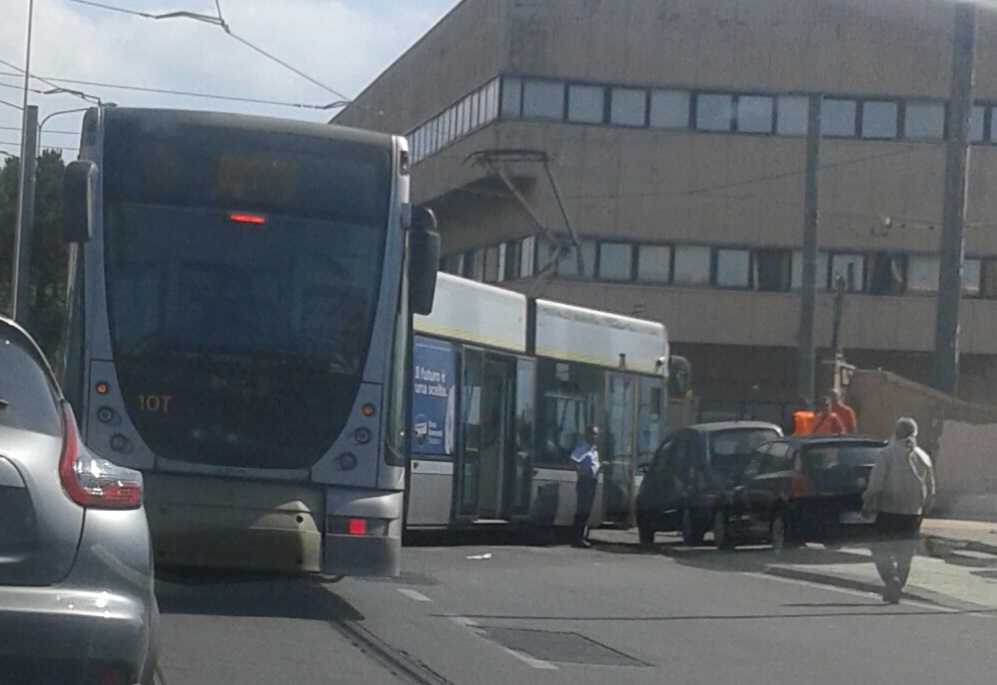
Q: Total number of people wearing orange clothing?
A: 3